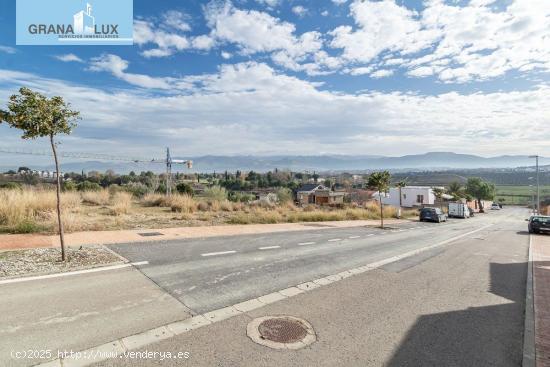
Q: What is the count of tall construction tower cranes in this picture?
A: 1